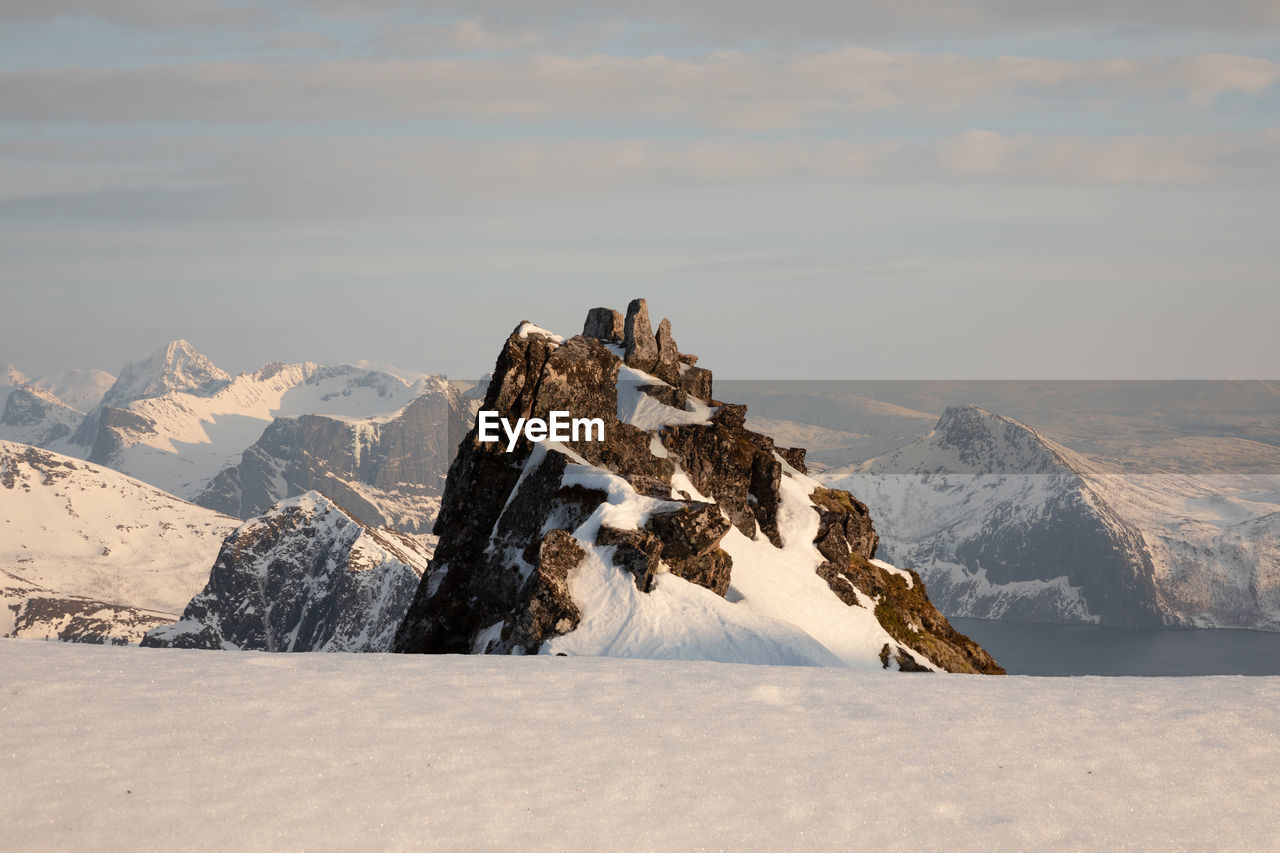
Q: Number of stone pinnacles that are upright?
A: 3